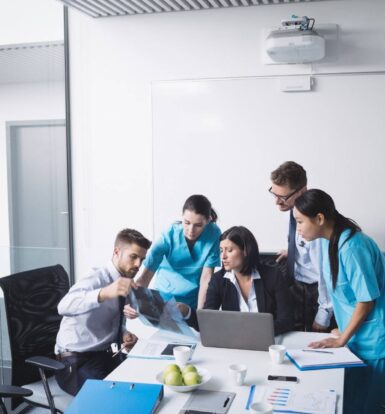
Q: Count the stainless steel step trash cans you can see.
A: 0